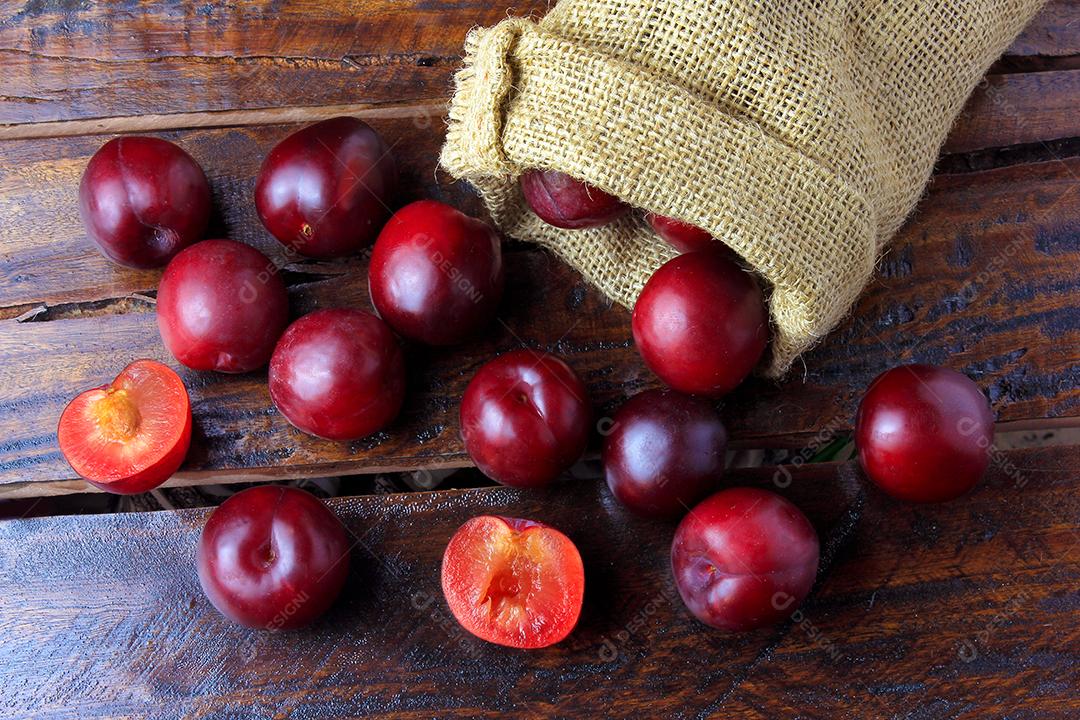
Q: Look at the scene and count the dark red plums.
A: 13